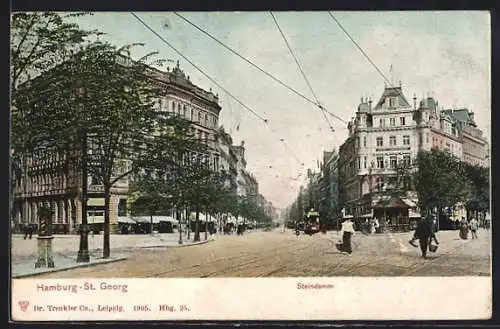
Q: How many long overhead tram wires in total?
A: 4